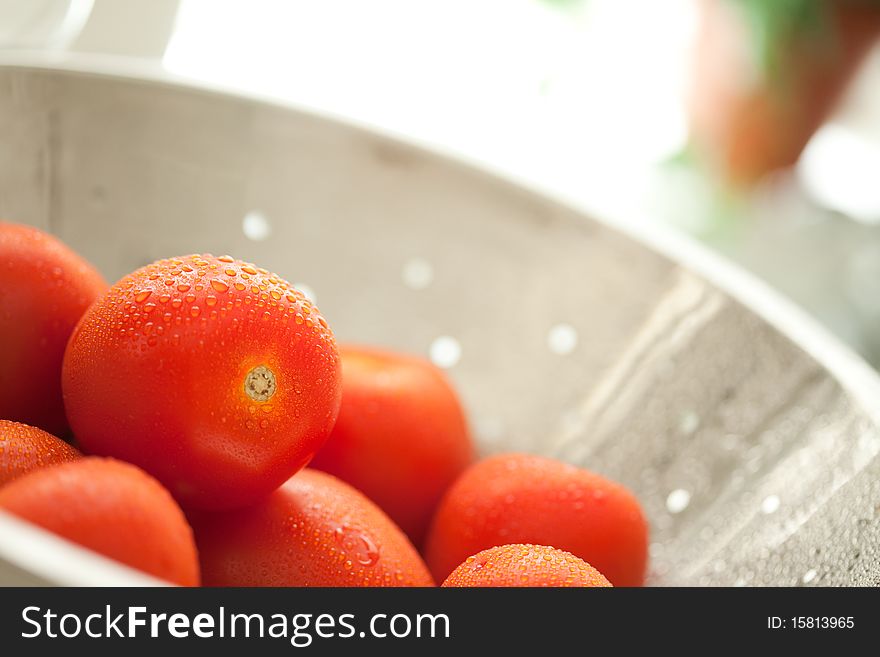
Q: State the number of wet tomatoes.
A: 8